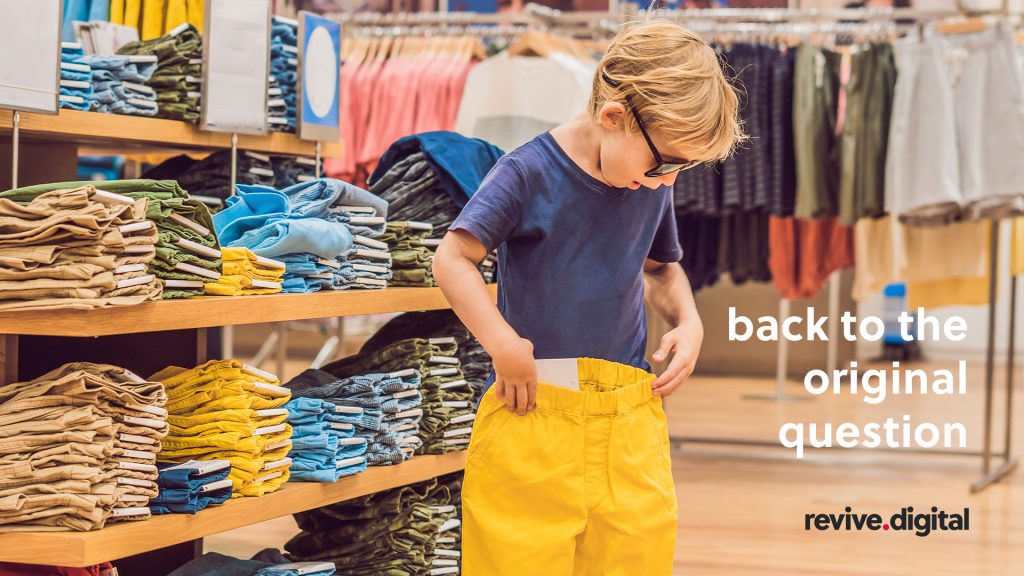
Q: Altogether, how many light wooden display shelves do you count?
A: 3